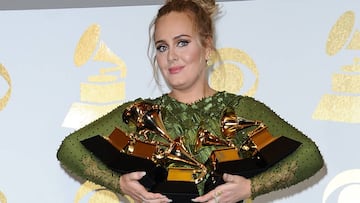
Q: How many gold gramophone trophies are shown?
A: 5